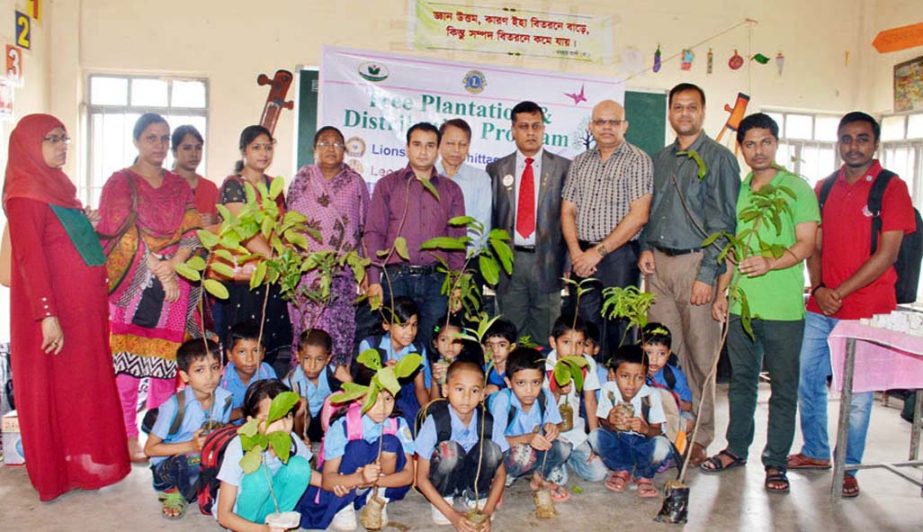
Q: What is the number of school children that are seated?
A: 14